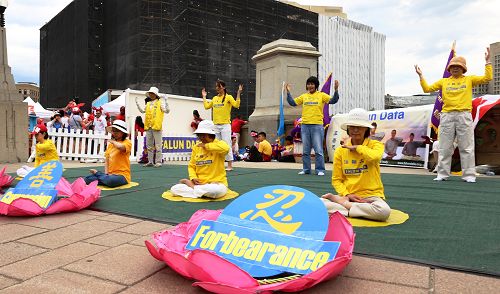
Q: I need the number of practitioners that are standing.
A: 4